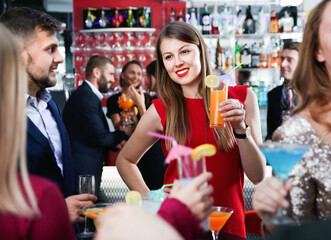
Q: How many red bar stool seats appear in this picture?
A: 1